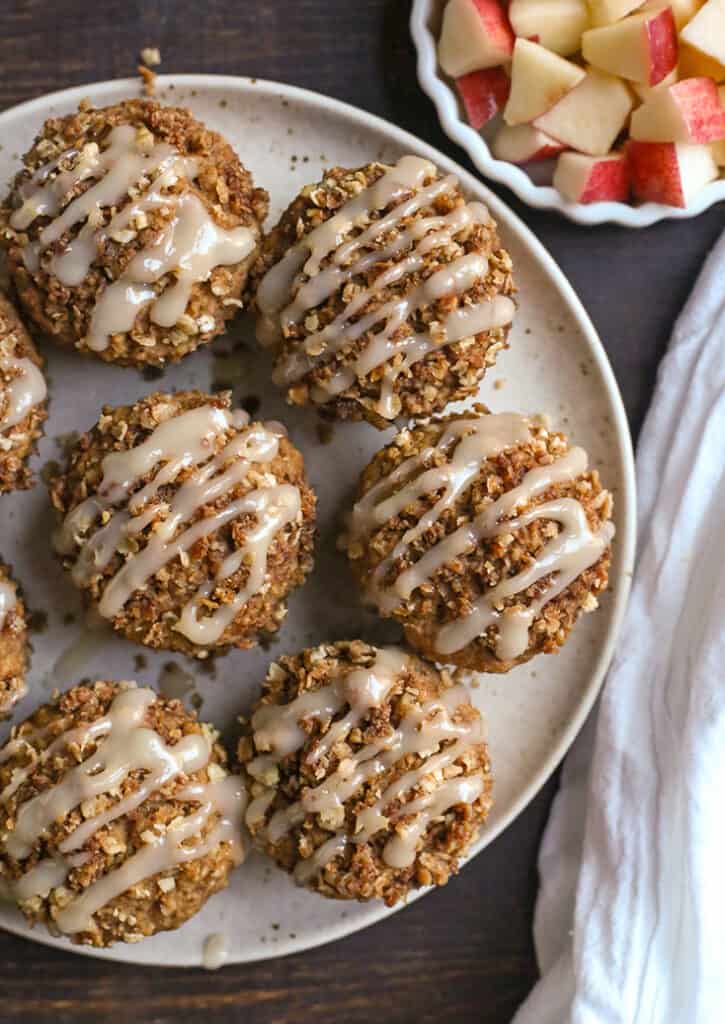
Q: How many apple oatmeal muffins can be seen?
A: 8